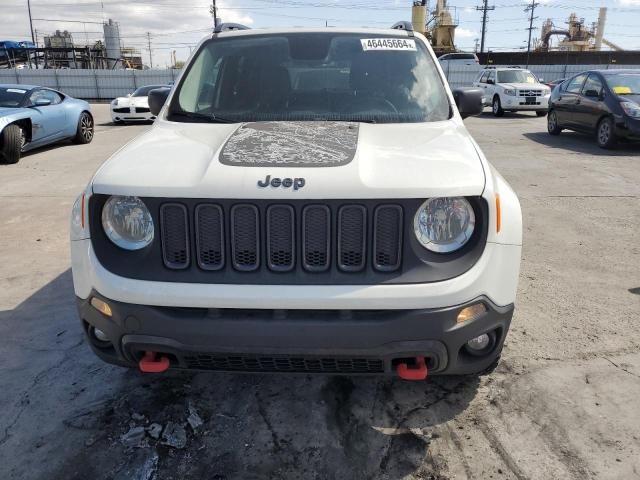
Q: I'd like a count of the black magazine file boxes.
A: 0